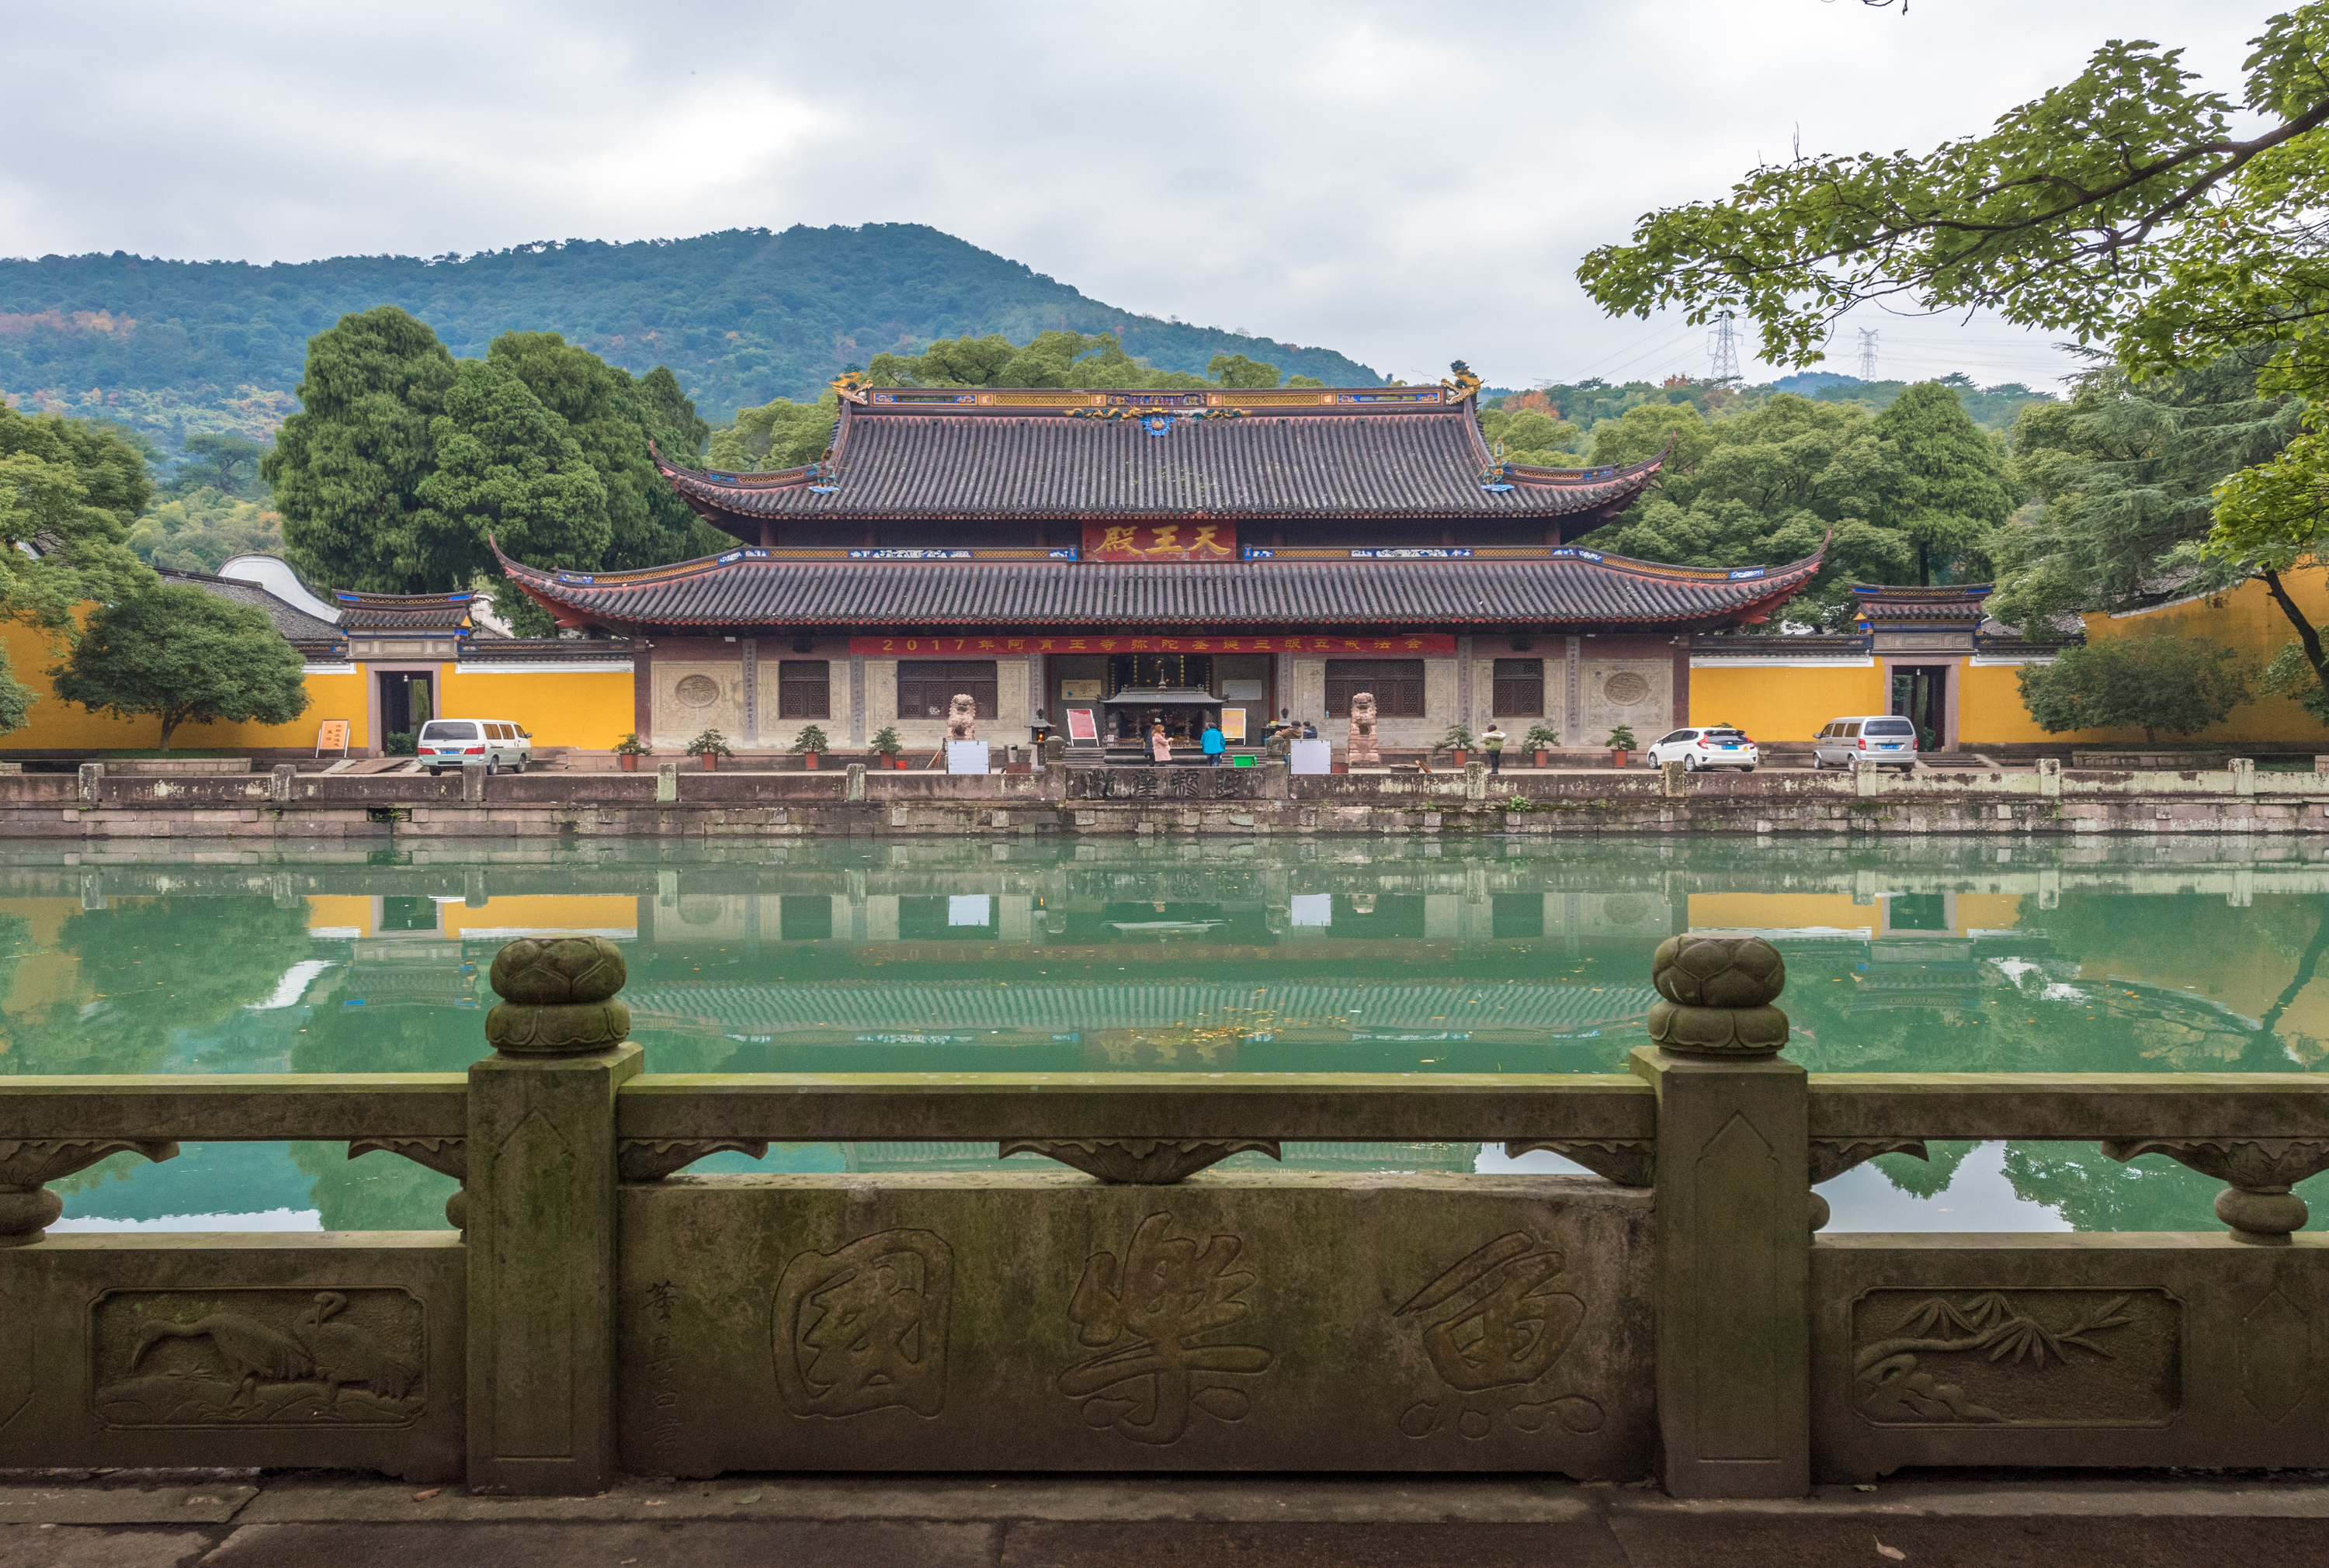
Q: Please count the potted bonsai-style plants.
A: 7